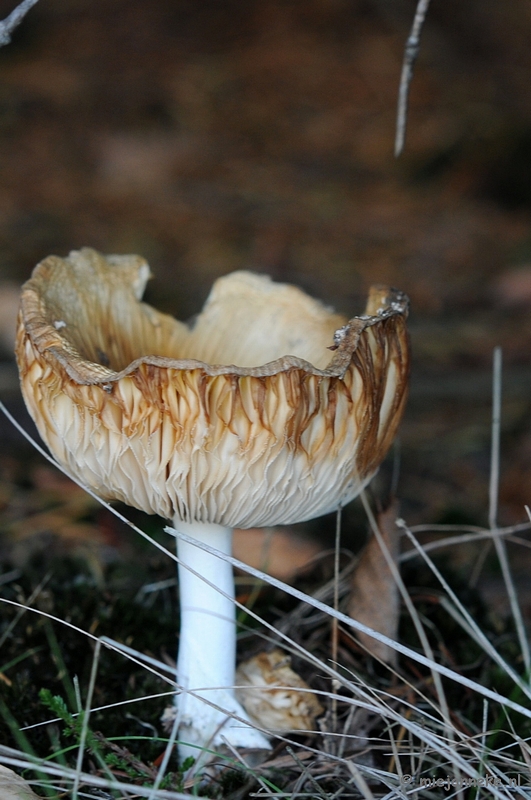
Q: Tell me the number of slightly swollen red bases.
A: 0